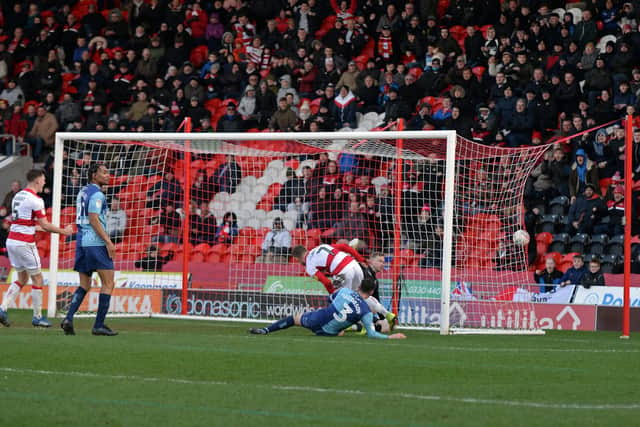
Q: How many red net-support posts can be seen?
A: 3